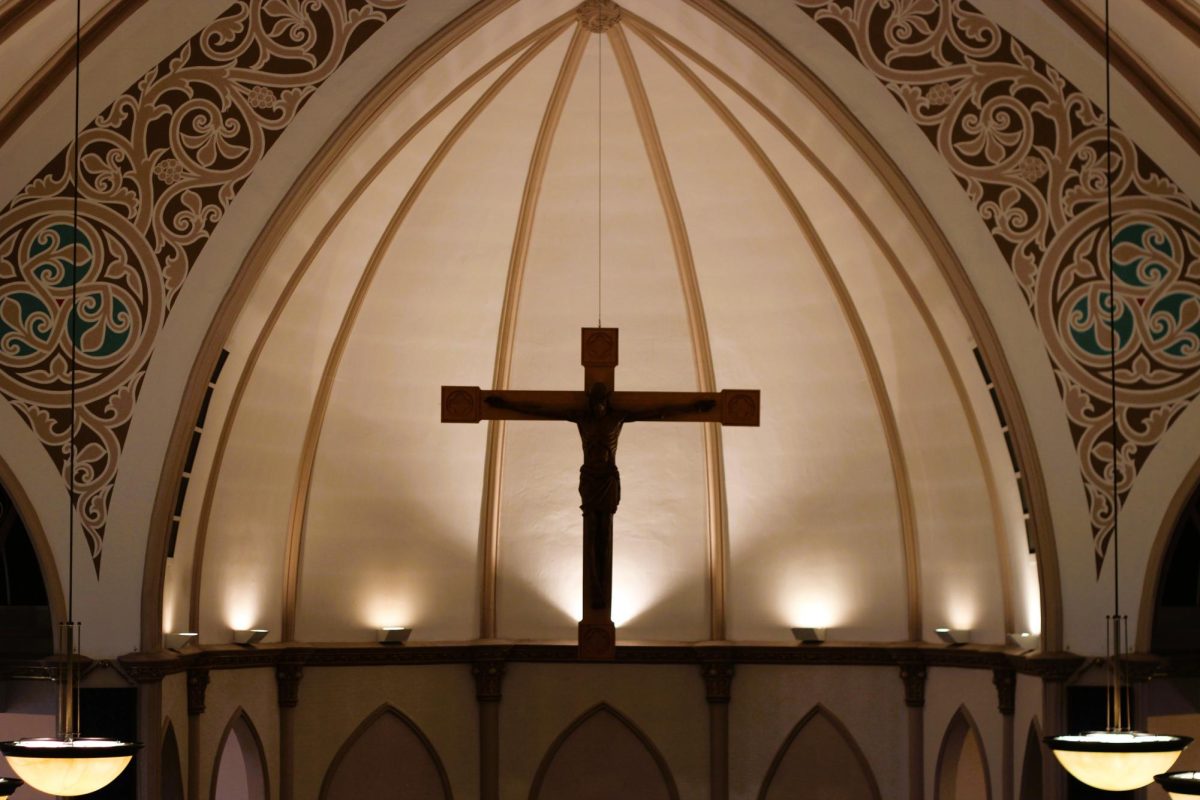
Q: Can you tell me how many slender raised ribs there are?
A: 6